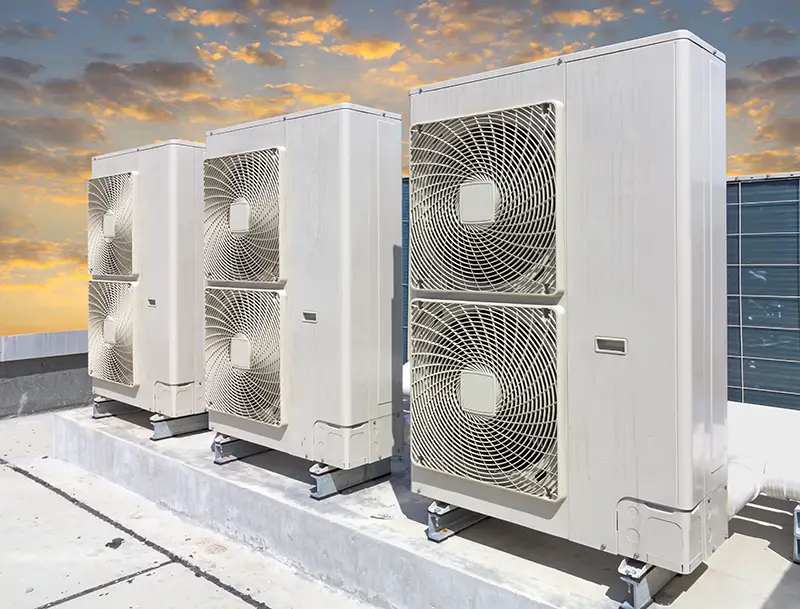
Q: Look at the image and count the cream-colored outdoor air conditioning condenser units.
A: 3